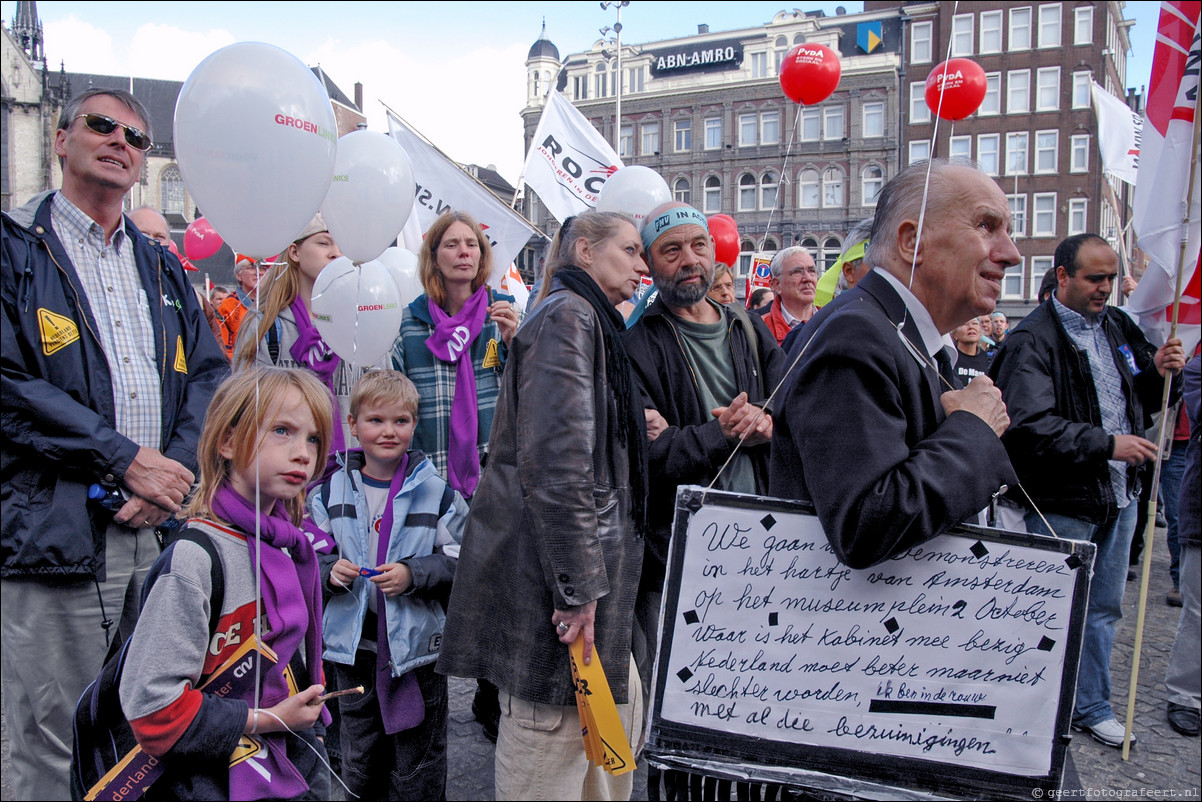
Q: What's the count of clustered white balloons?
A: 4